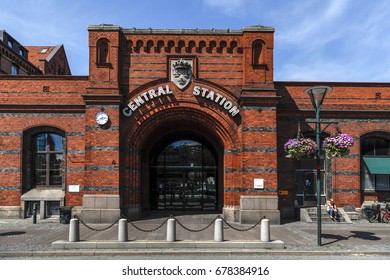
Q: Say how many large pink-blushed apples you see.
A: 0